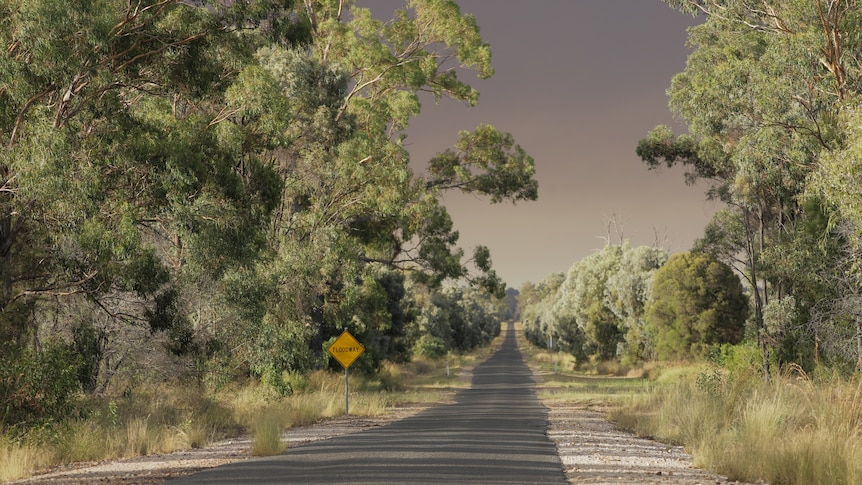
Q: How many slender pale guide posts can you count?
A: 2